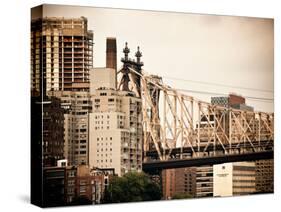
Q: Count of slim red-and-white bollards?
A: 0